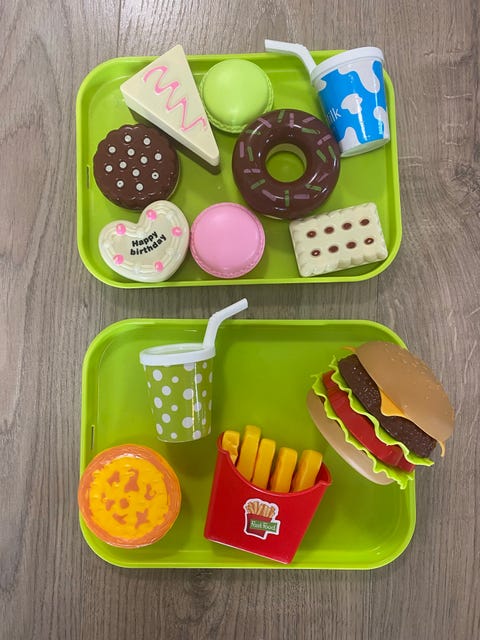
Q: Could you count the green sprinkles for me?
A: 9